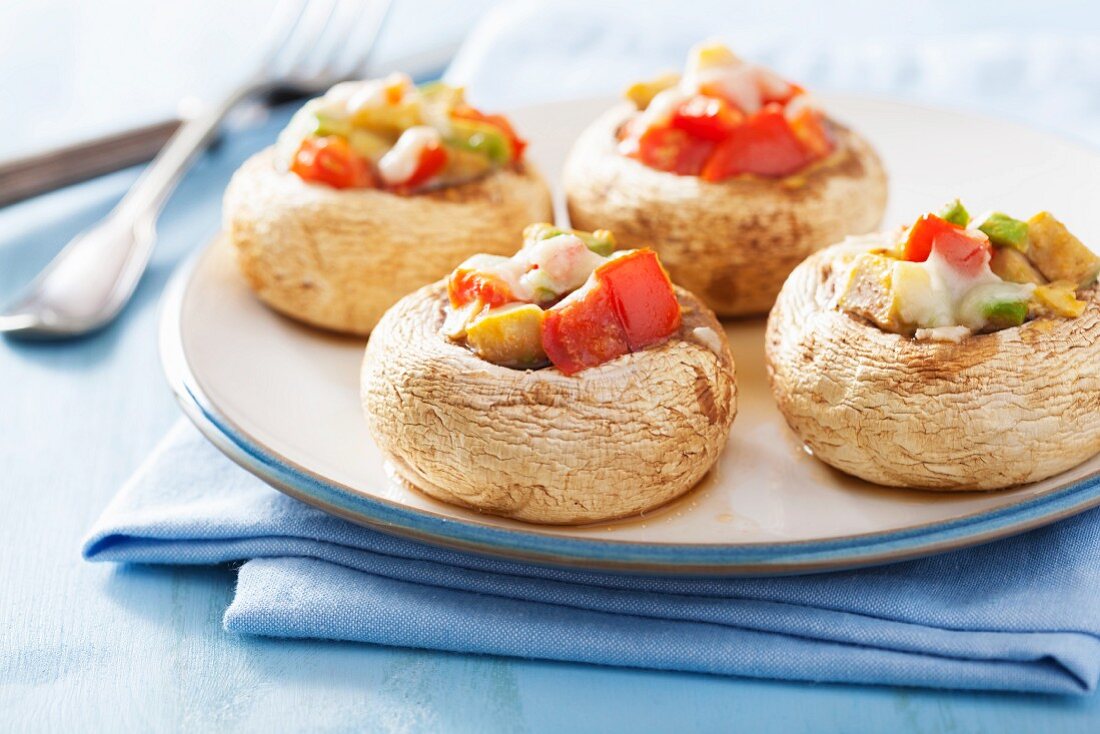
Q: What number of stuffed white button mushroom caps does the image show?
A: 4